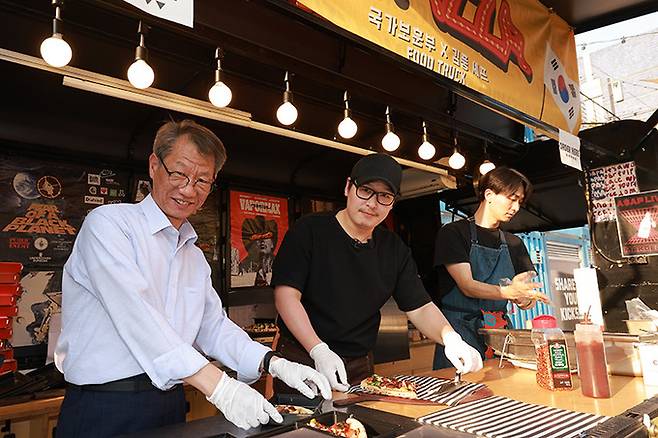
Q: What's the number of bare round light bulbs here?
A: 9